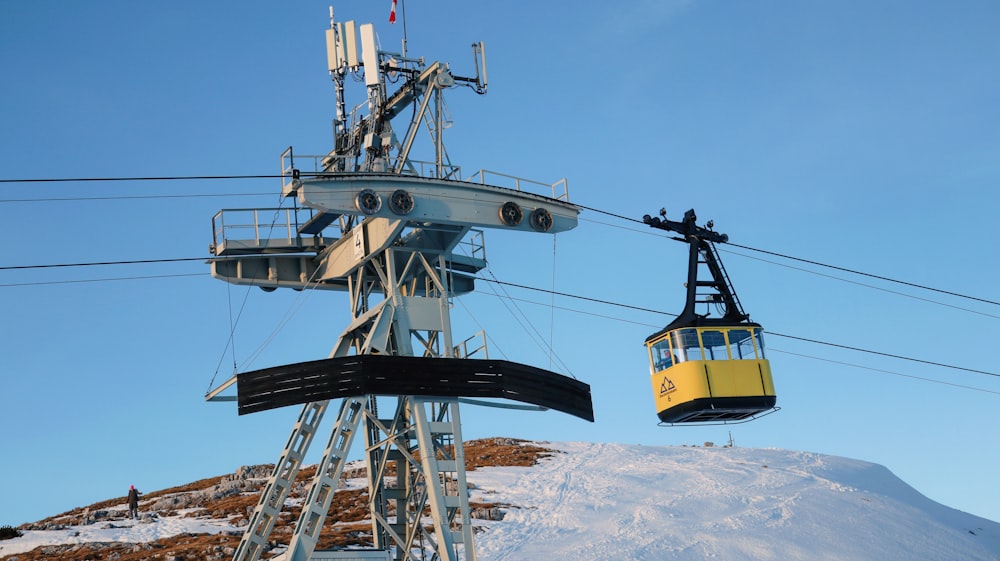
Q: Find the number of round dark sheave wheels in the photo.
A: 4